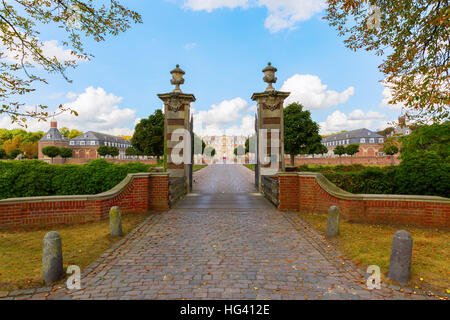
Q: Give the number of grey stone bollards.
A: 4